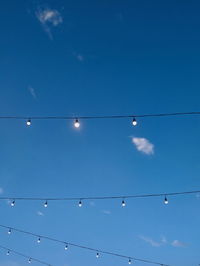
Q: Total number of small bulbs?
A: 15